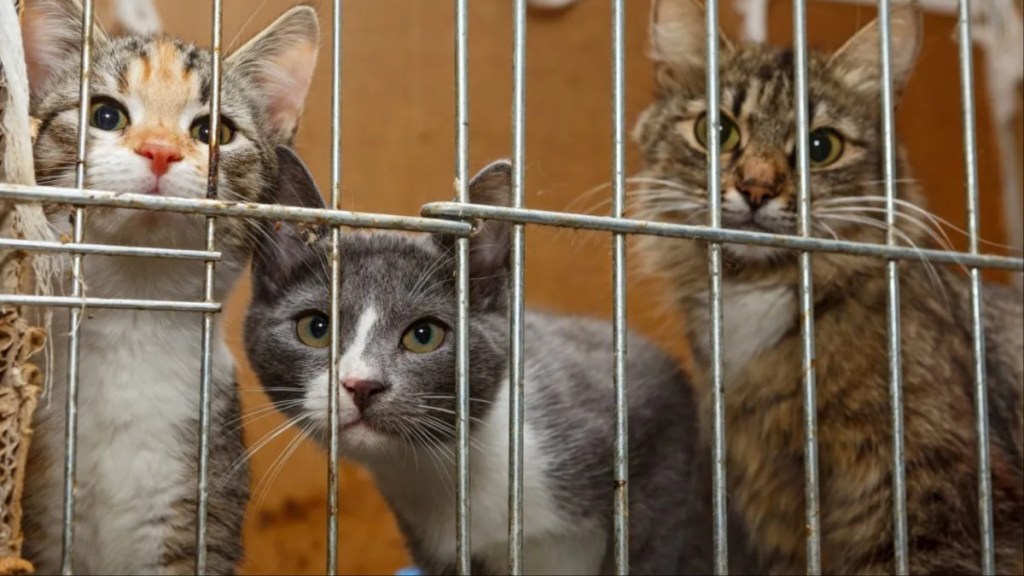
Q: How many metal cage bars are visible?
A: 14